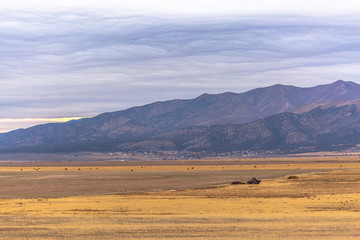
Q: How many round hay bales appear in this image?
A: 0